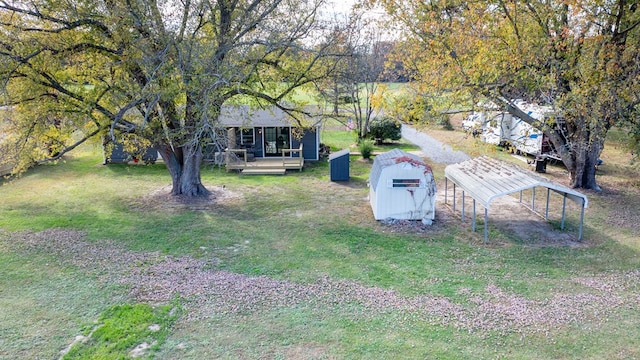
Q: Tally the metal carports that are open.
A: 1